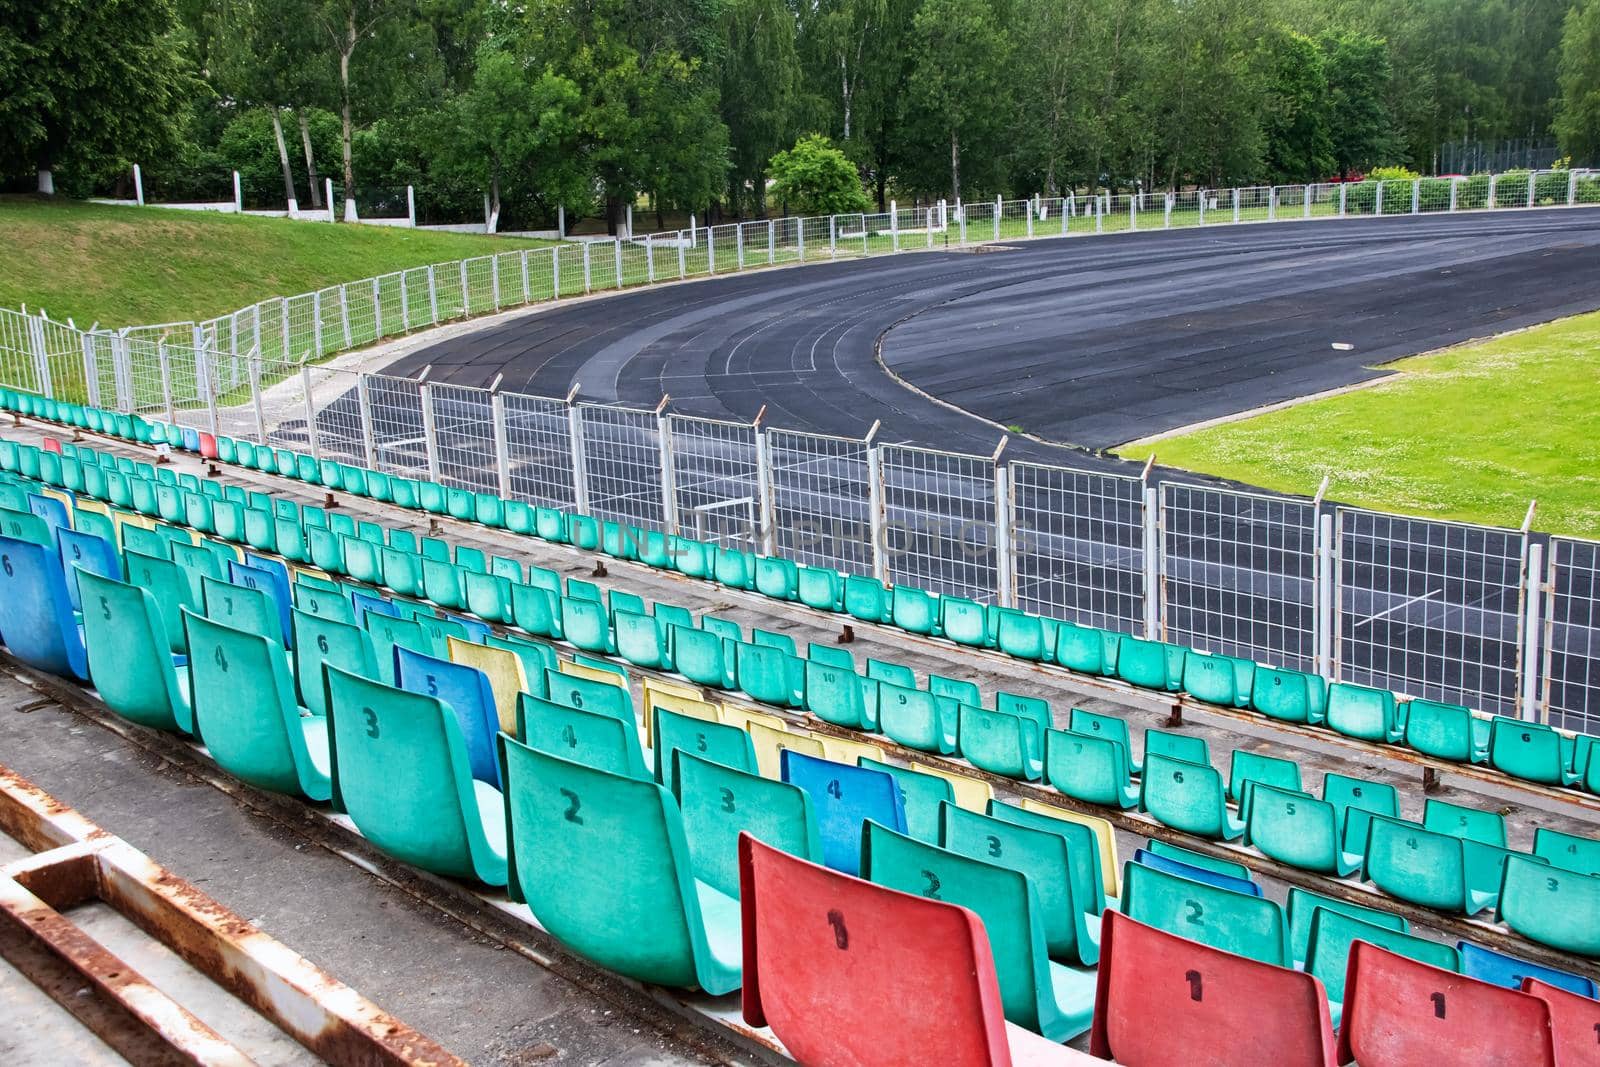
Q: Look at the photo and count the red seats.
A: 6